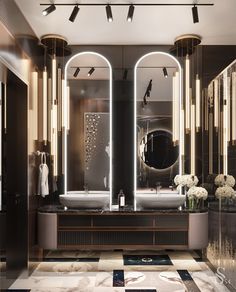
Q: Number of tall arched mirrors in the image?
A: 2